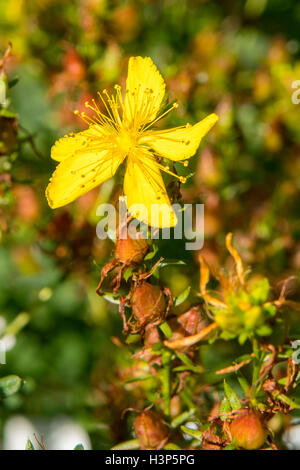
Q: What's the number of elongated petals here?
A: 5